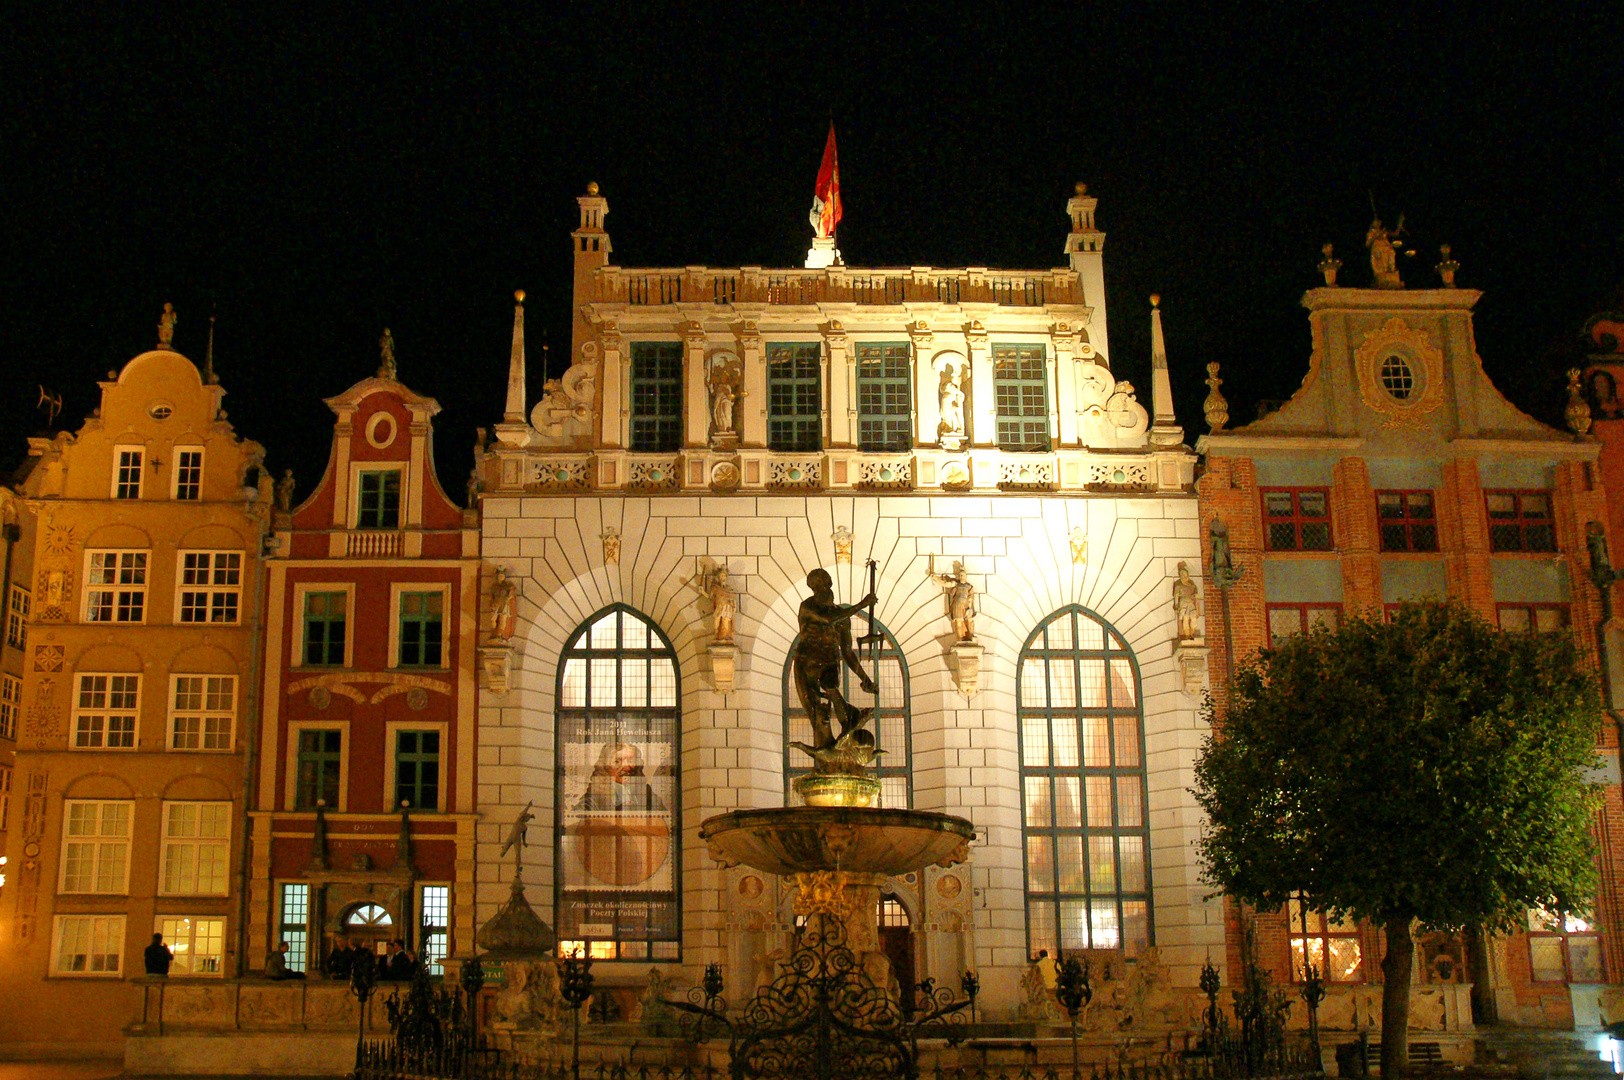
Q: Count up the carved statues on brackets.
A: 4